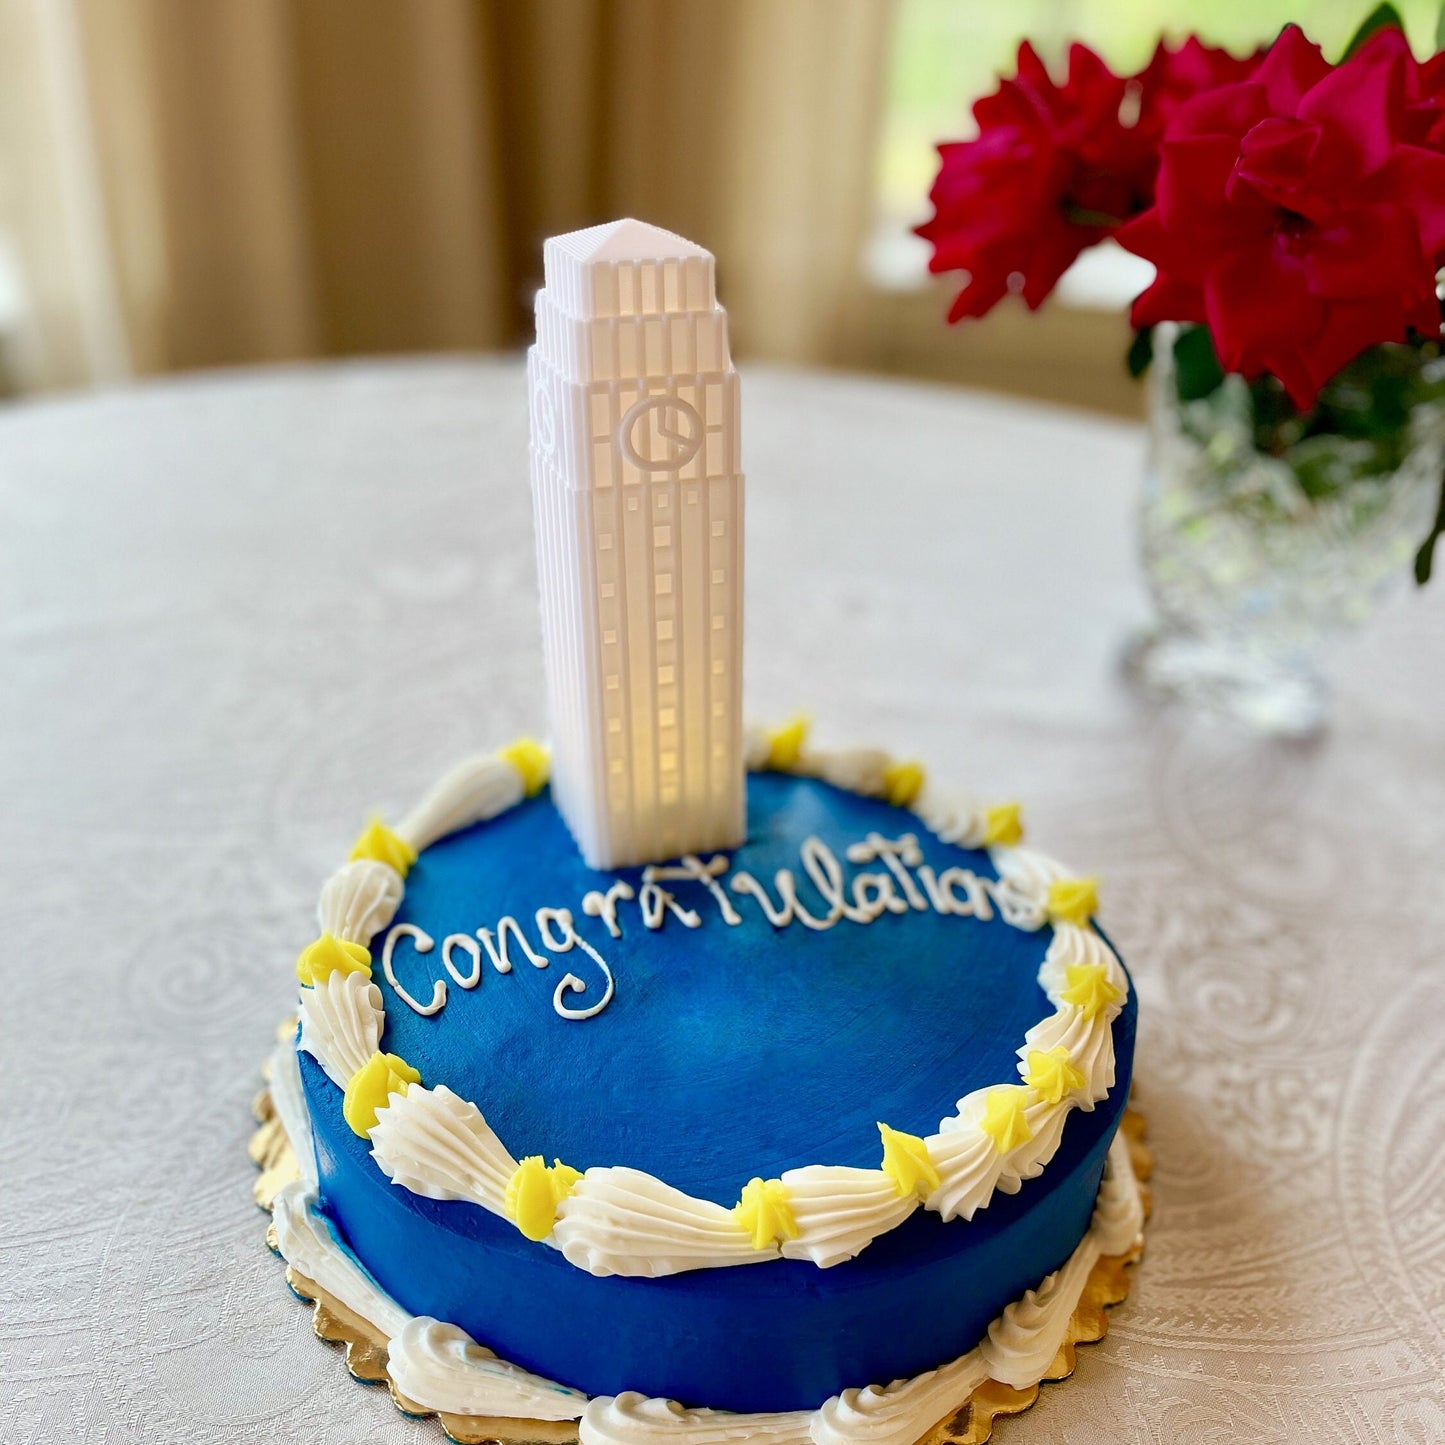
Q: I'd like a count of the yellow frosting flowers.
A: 14